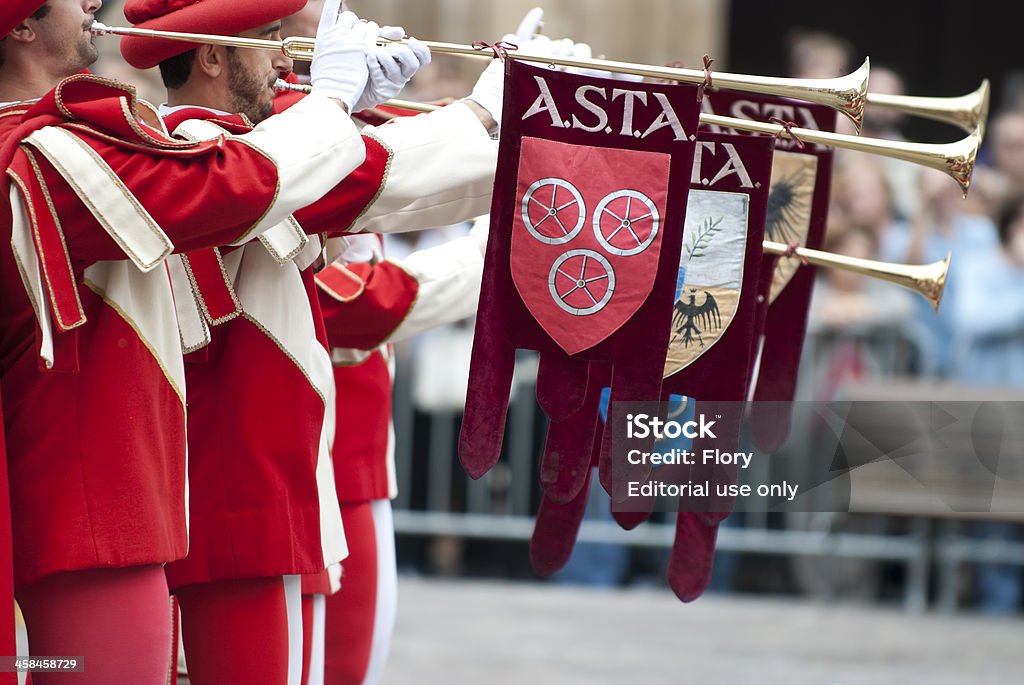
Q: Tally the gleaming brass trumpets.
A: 4